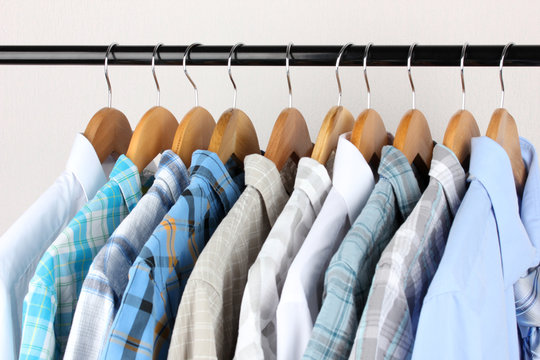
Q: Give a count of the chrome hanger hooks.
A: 10